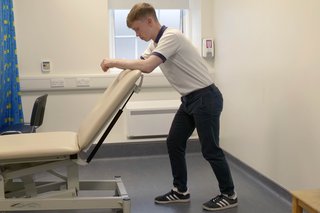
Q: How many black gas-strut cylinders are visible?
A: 1